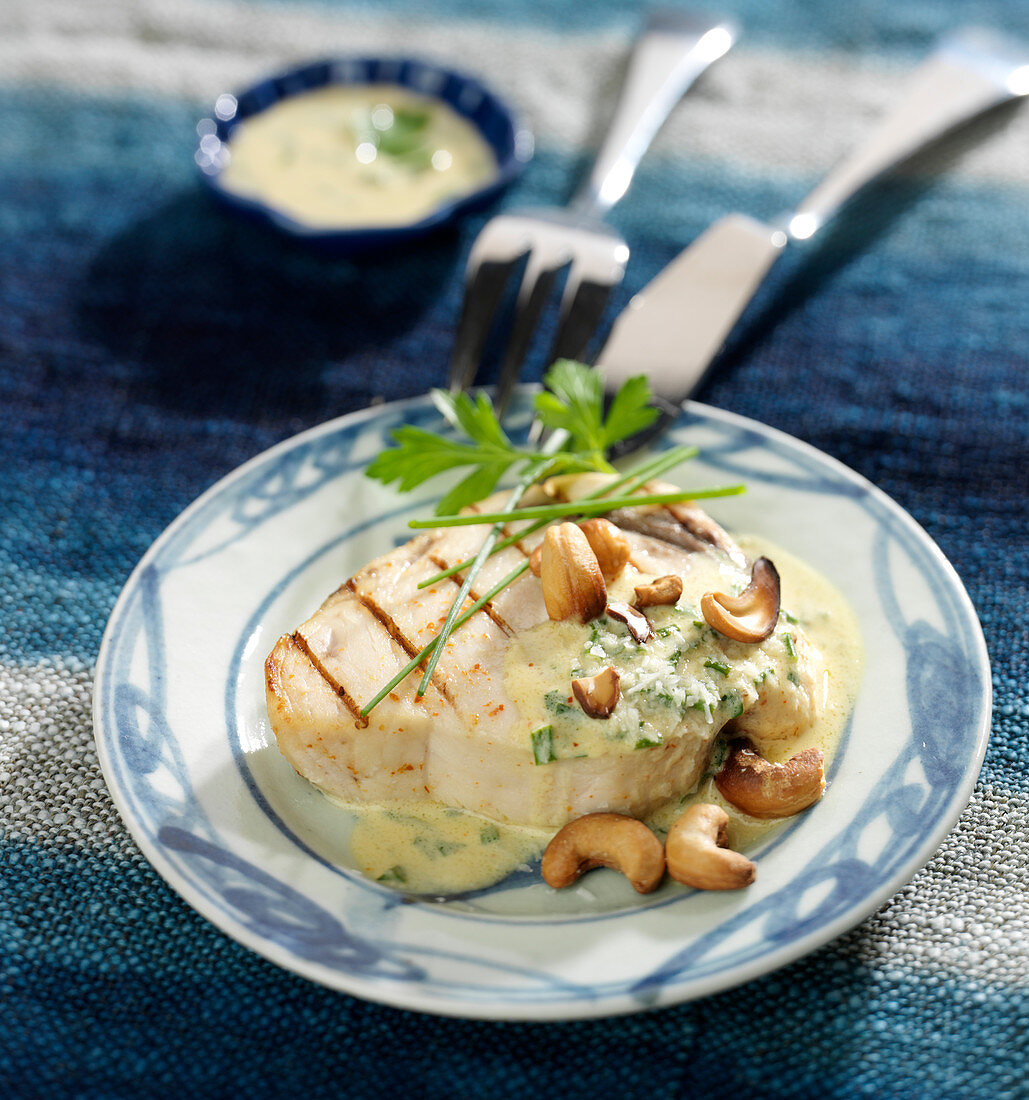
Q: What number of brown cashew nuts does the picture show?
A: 9